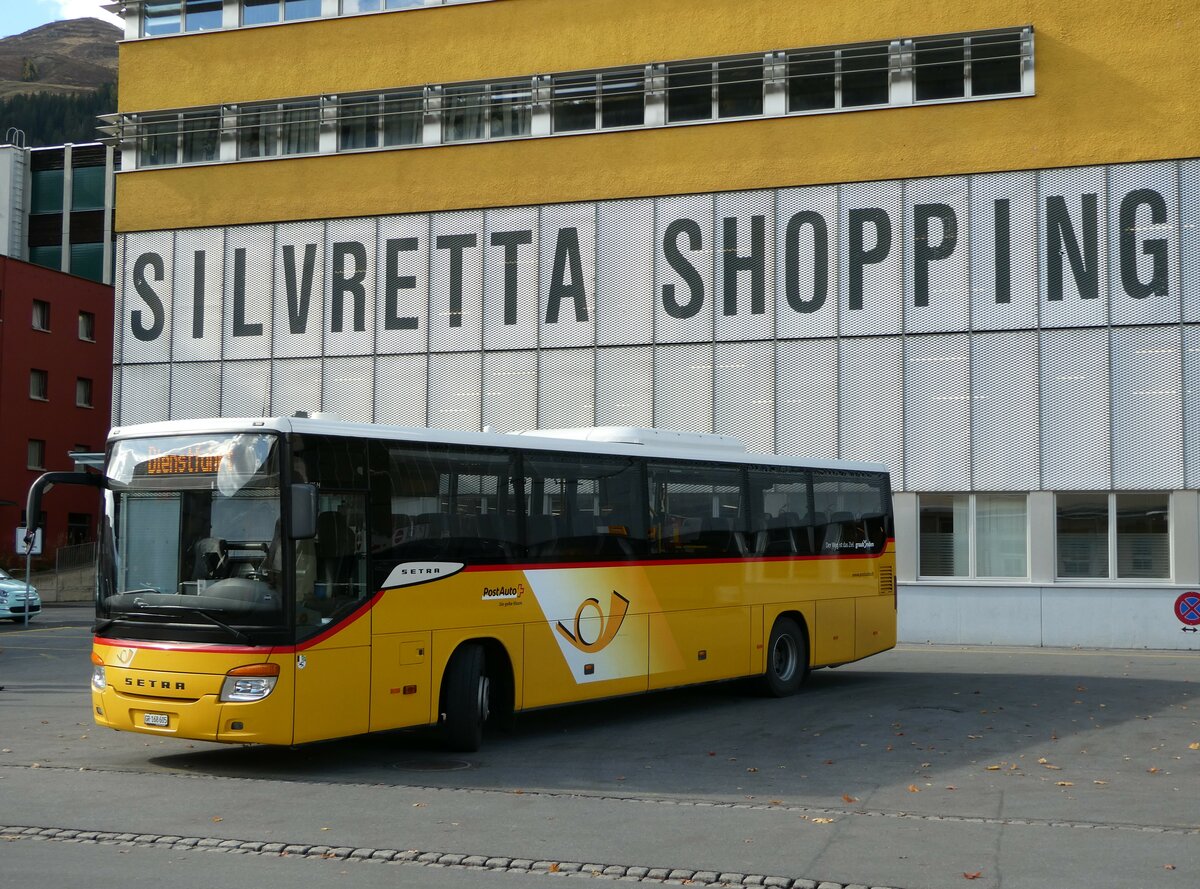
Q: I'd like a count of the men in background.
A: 0